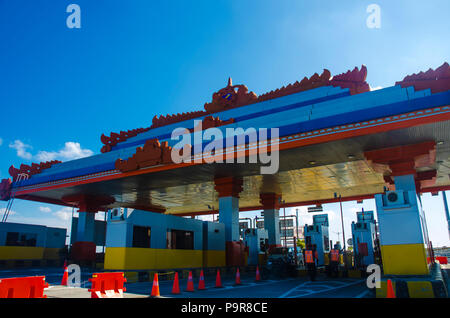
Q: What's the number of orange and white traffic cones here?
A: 9